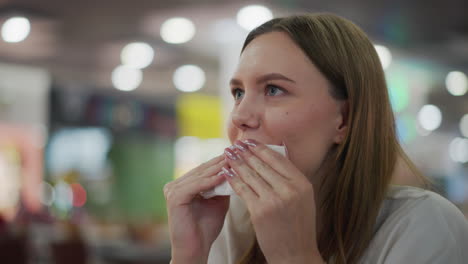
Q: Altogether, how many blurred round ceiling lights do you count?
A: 11